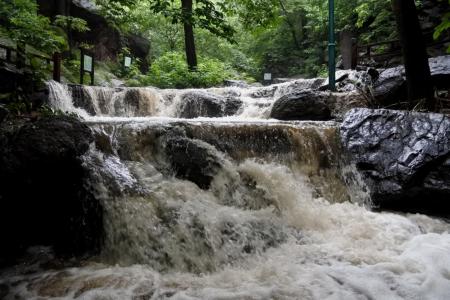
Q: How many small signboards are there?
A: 3